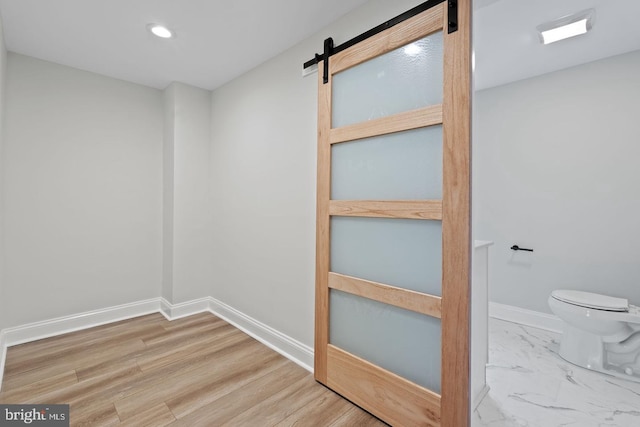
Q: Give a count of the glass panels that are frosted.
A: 4